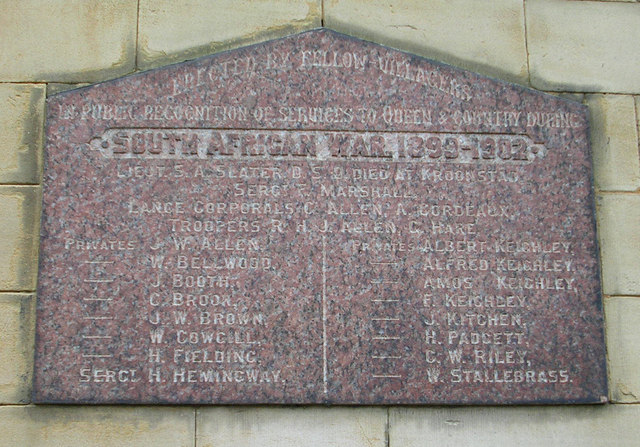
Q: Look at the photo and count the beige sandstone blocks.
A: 13